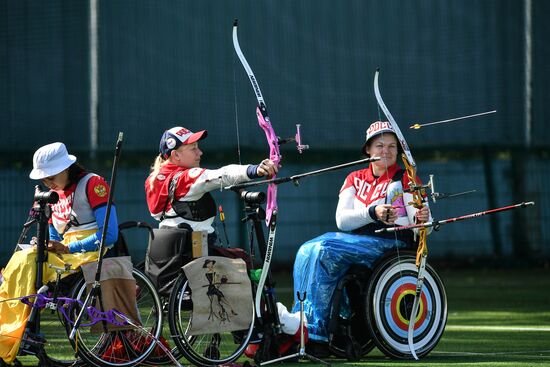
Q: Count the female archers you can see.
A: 3